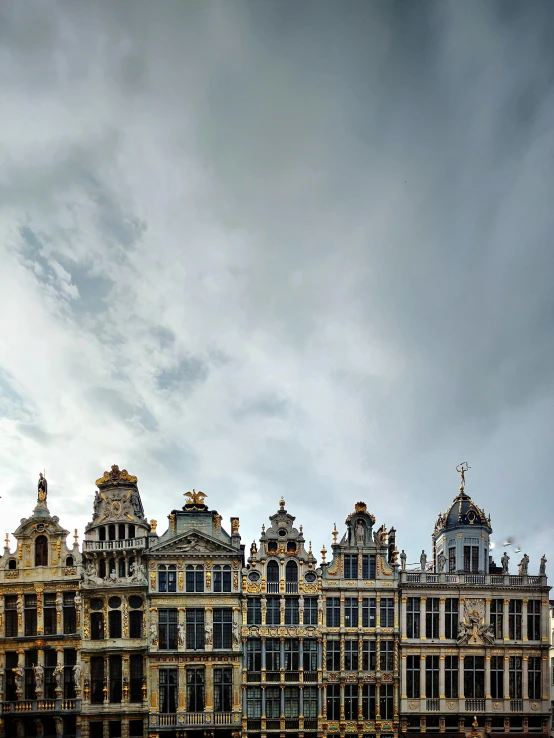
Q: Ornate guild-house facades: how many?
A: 6